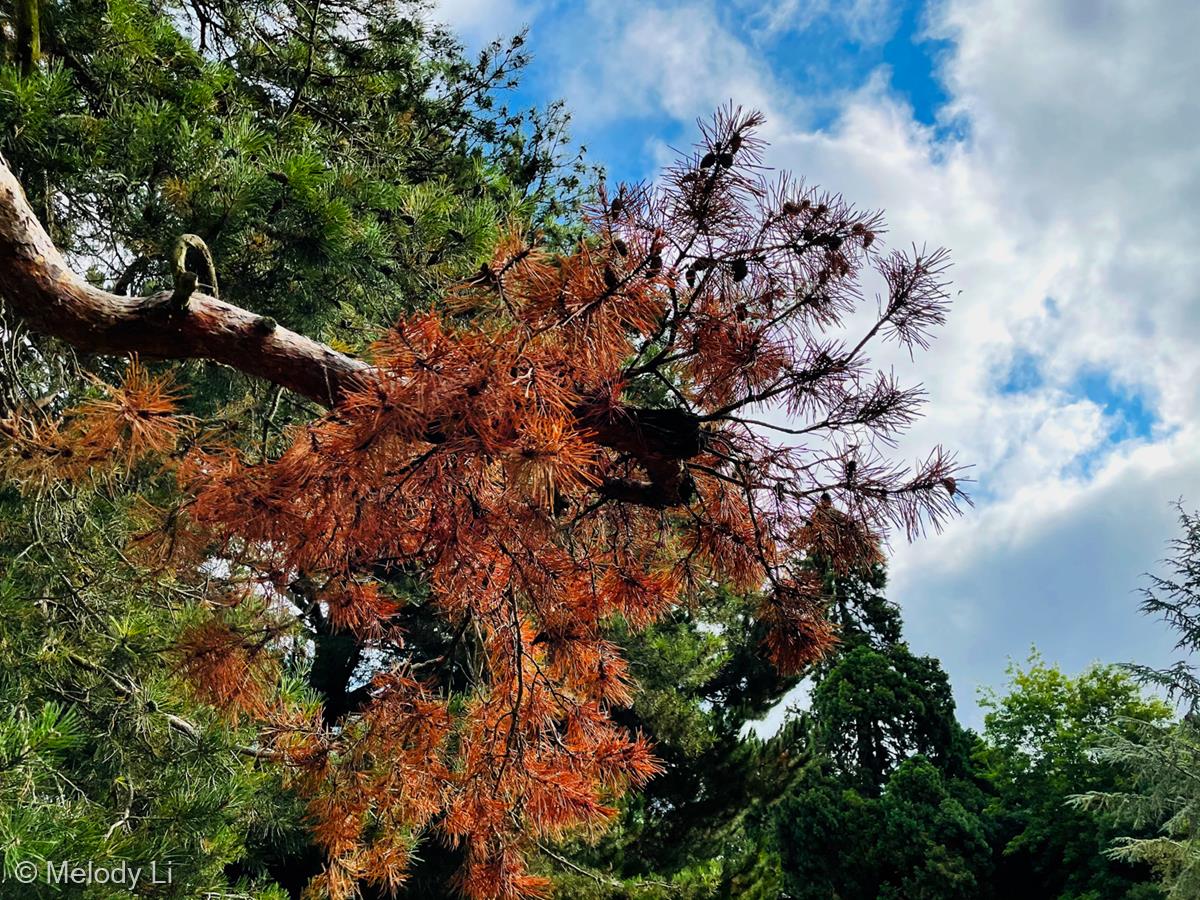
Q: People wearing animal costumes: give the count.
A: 0